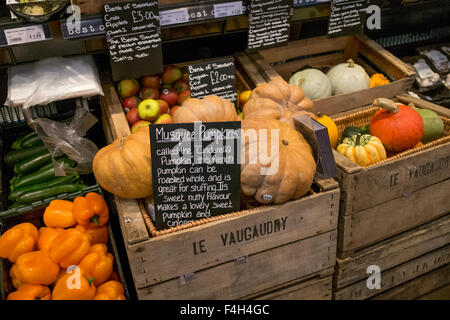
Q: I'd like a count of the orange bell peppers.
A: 11